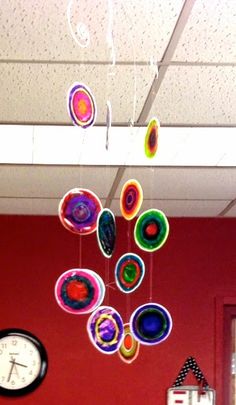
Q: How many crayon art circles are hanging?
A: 12